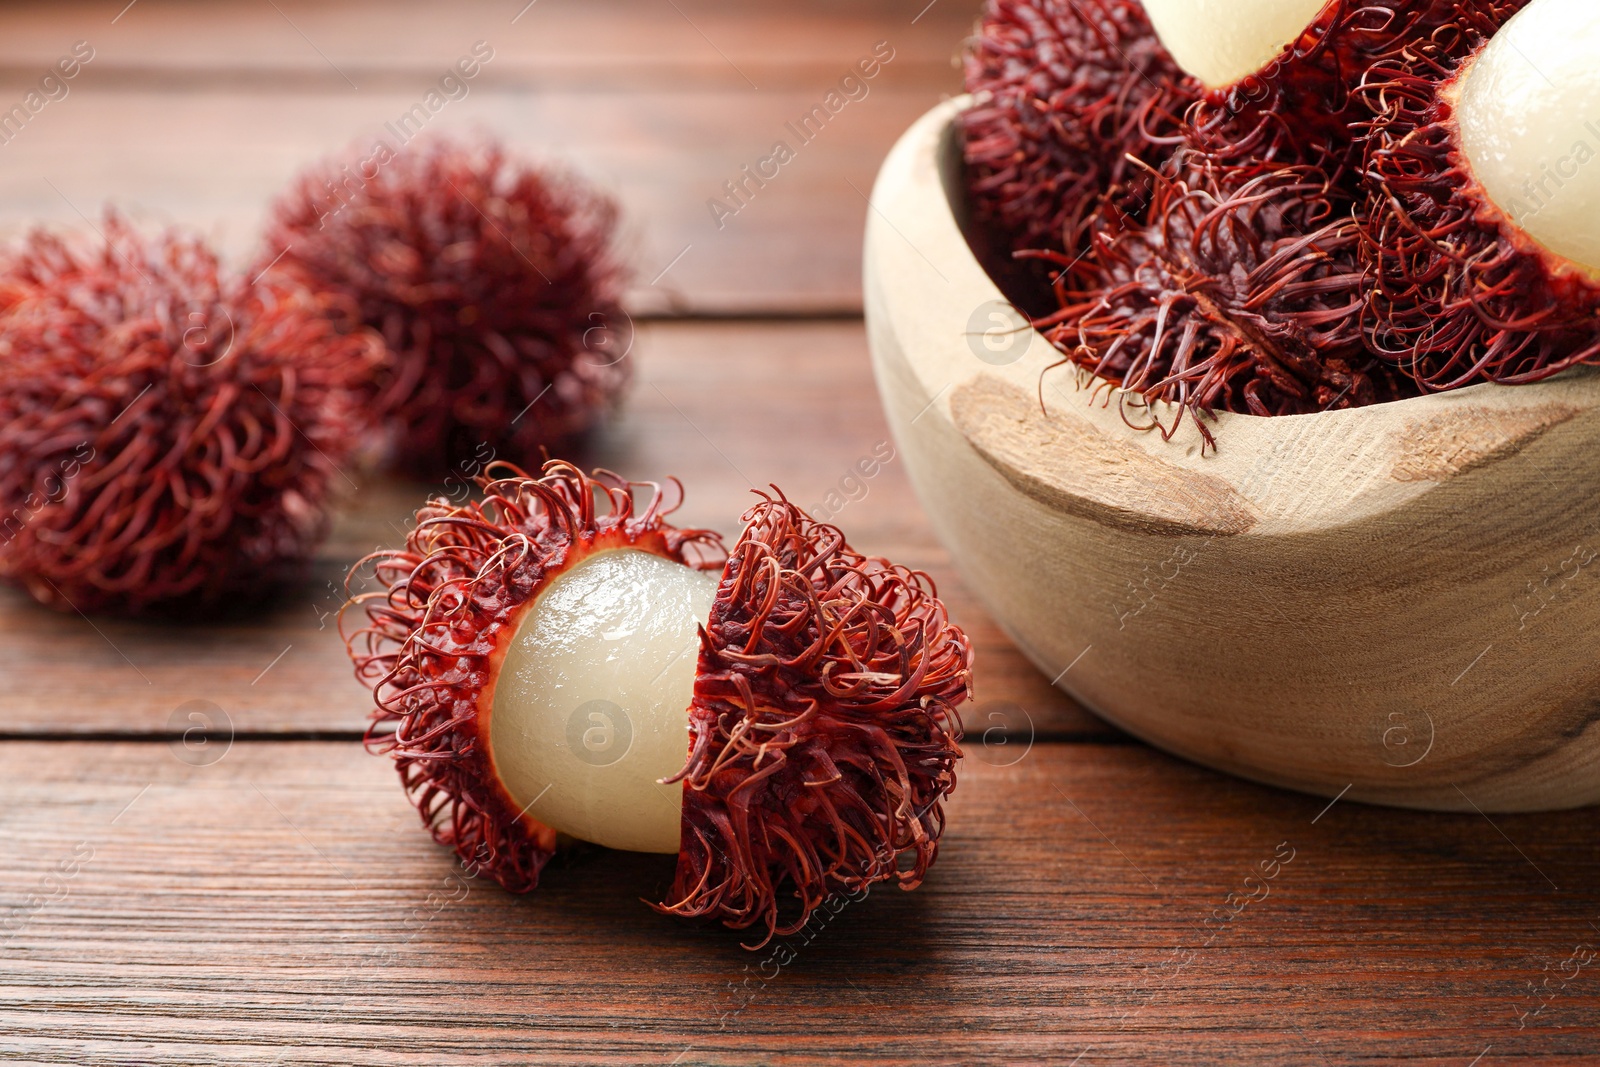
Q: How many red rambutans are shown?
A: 7